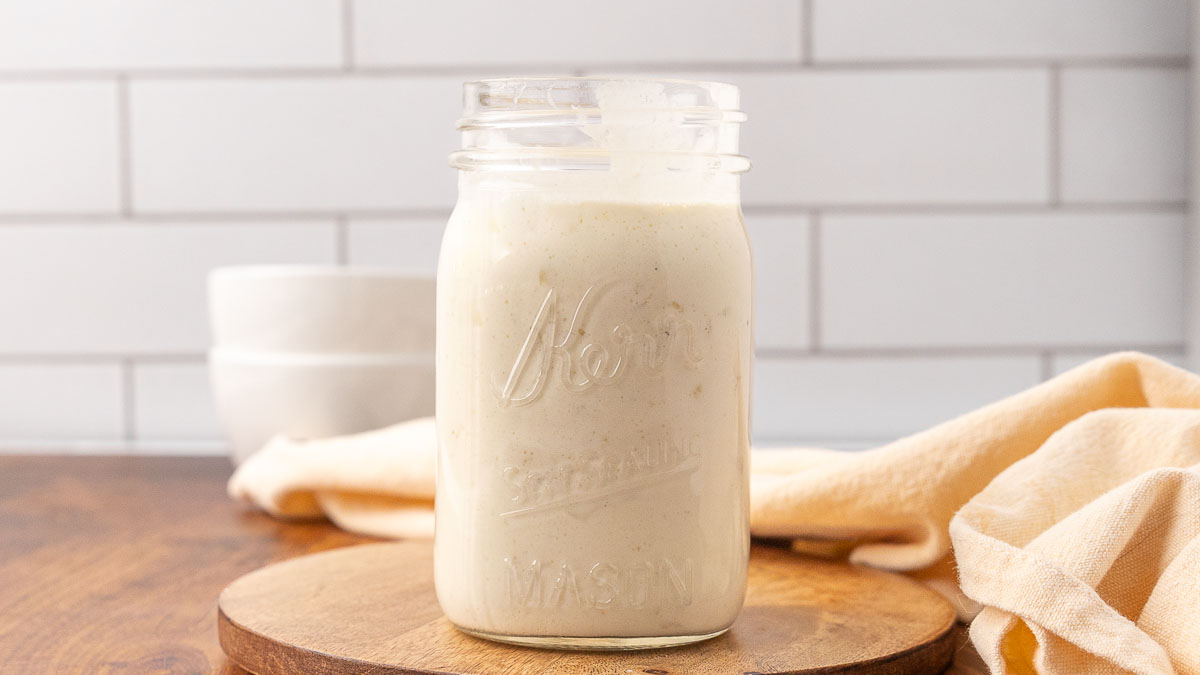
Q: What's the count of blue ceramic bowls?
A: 0